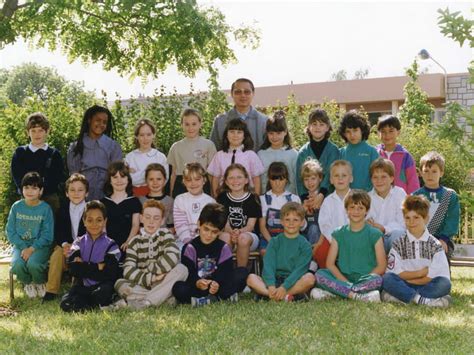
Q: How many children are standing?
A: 9